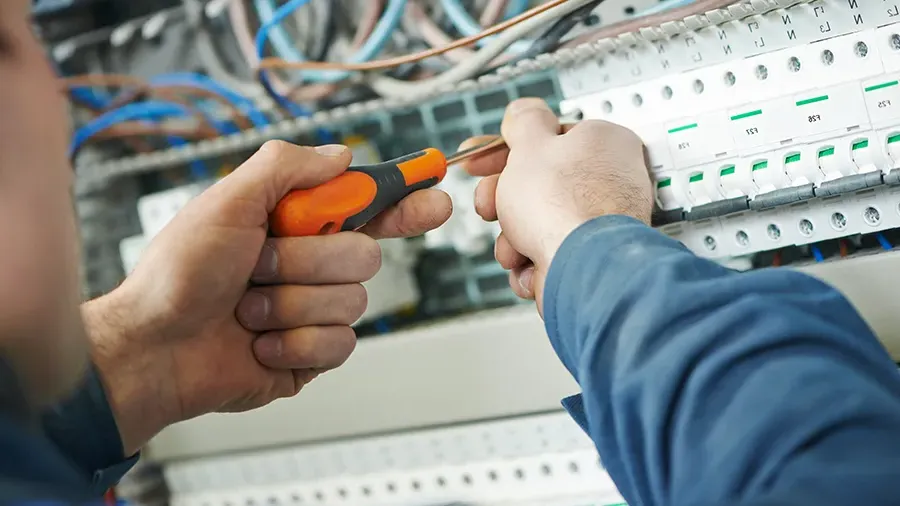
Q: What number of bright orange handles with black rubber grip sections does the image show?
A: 1